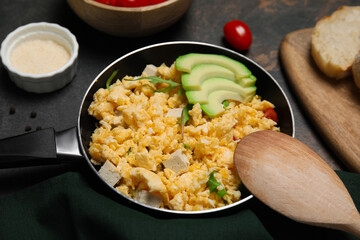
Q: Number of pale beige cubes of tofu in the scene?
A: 5